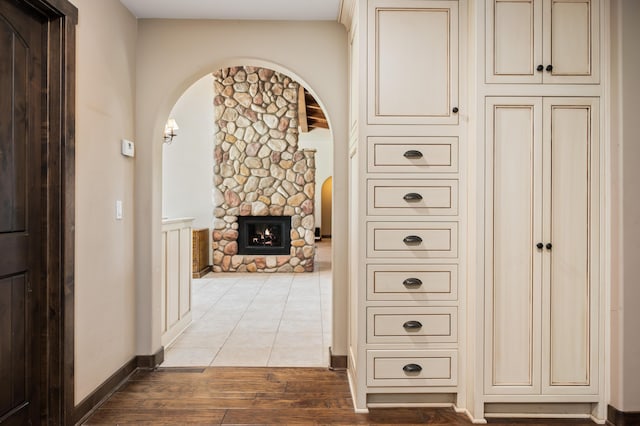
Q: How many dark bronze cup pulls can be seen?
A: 6